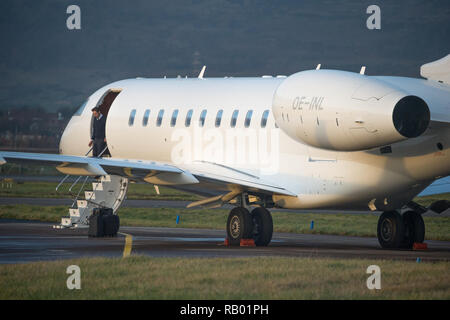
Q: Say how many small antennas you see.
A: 3